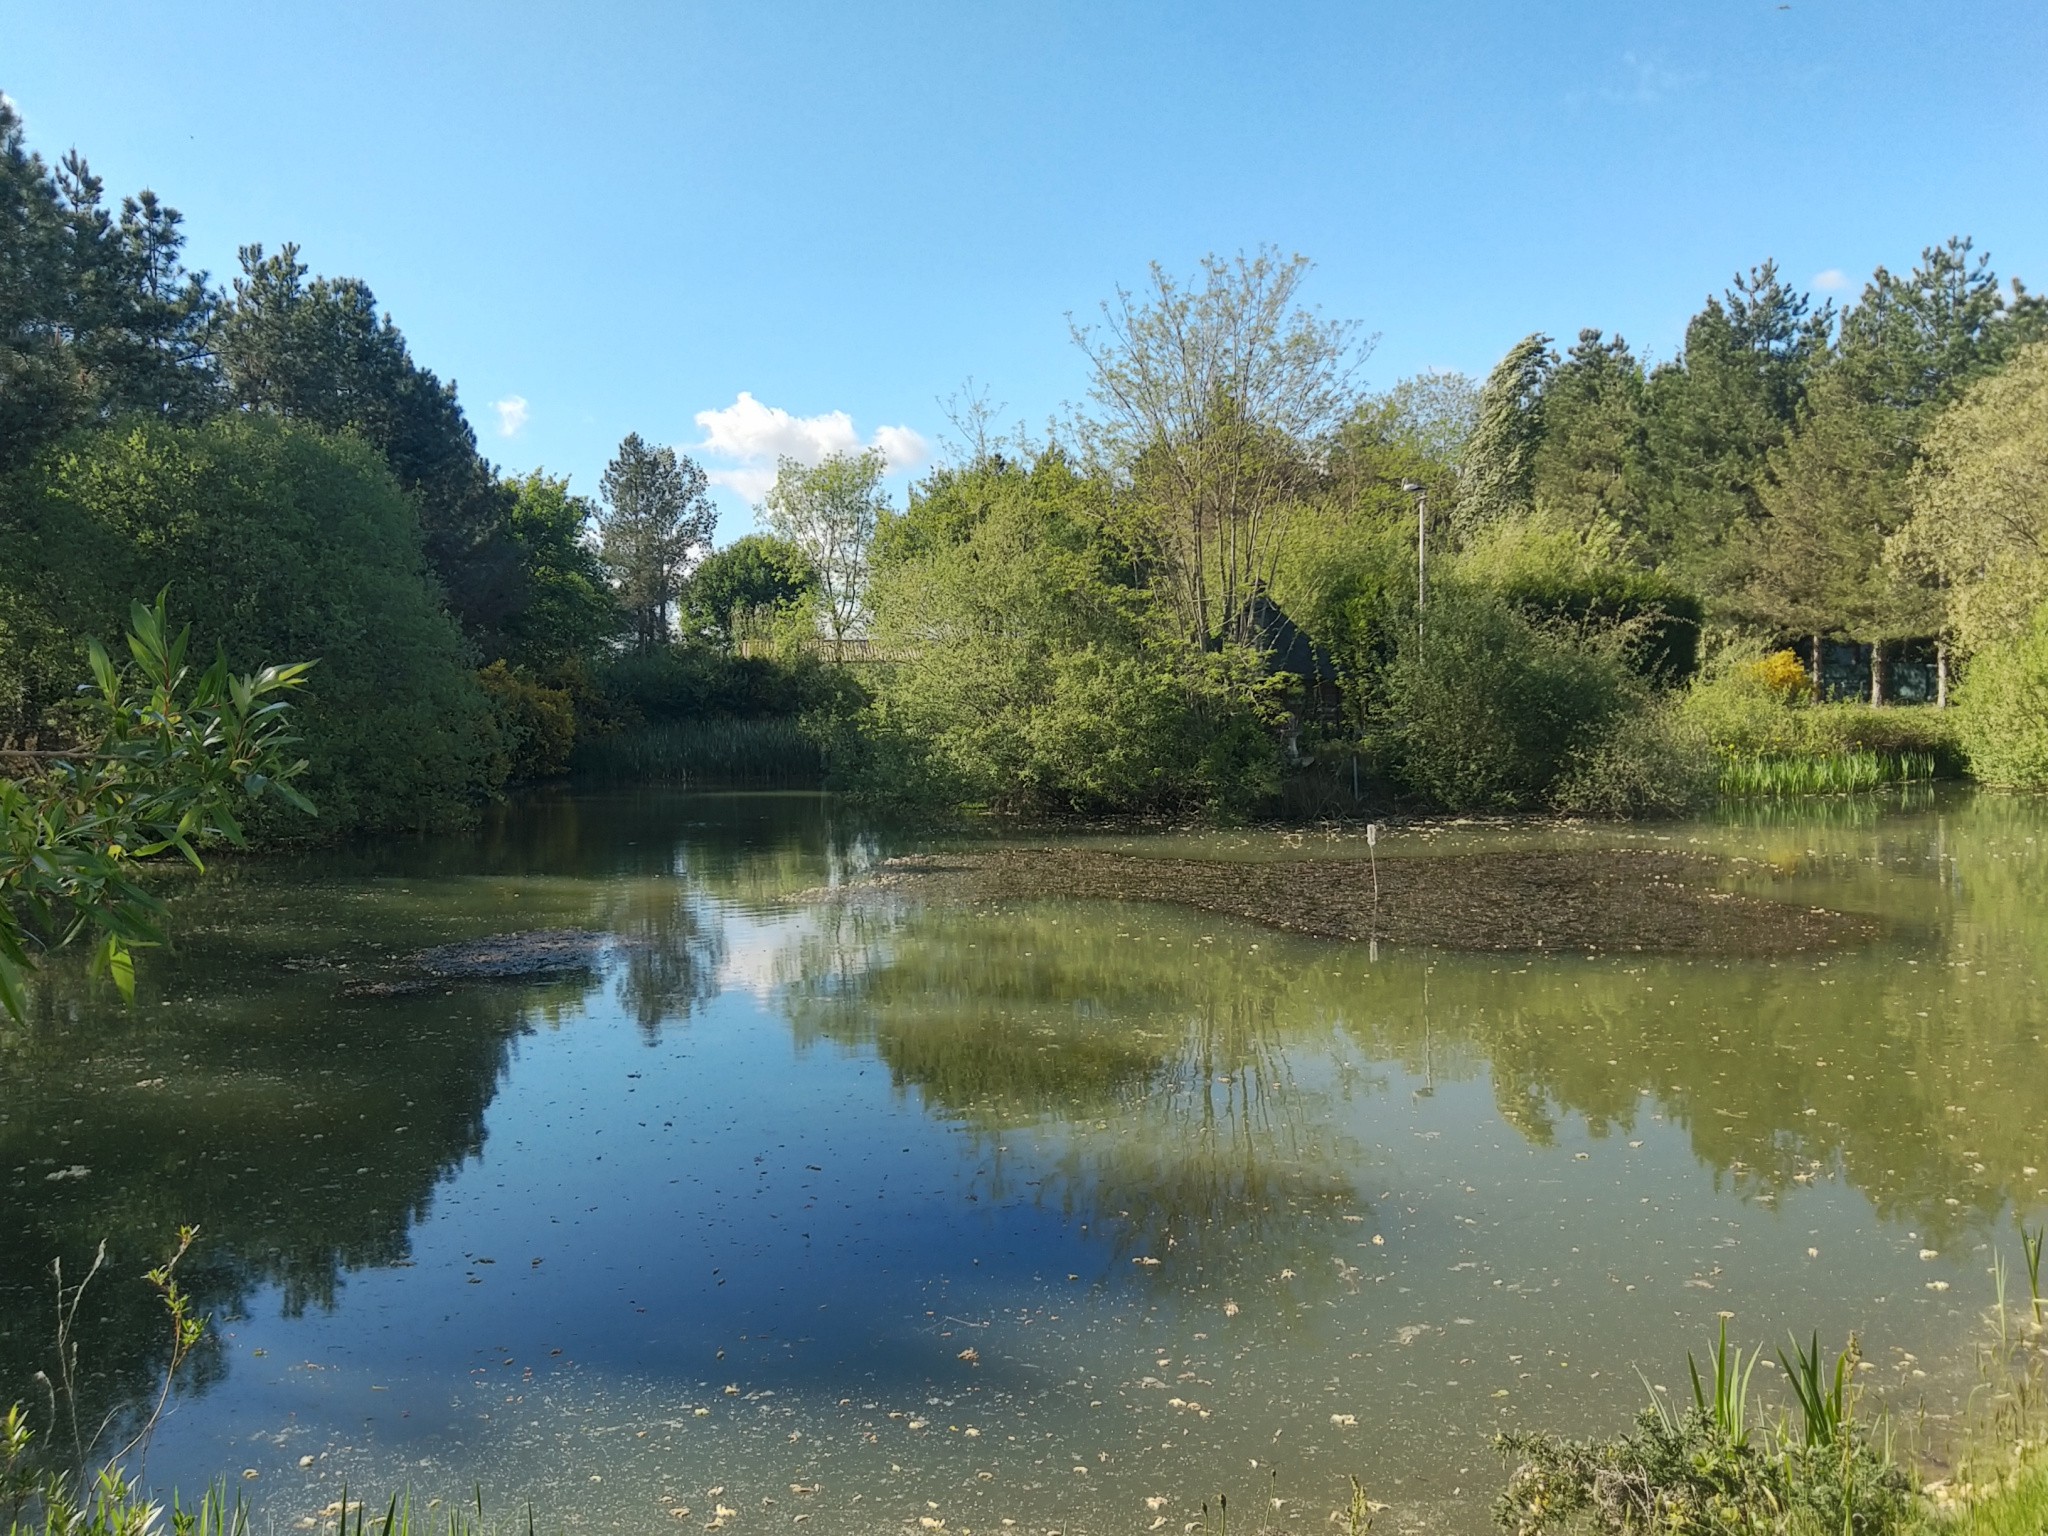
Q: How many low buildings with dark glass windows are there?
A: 1